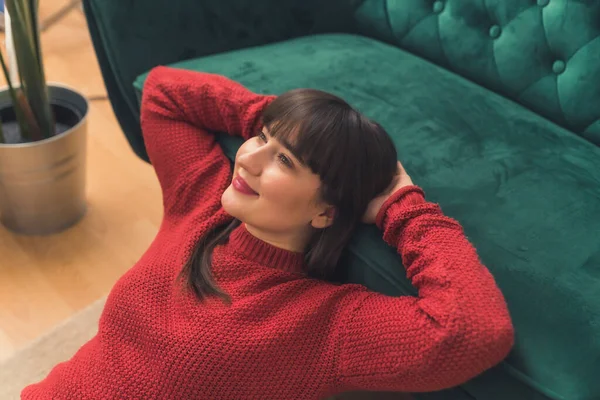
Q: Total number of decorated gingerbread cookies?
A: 0